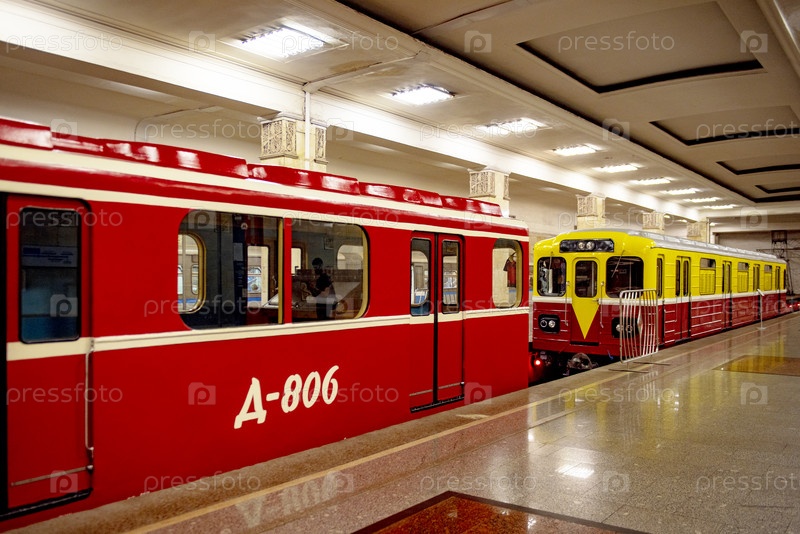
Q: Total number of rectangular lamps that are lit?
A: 9